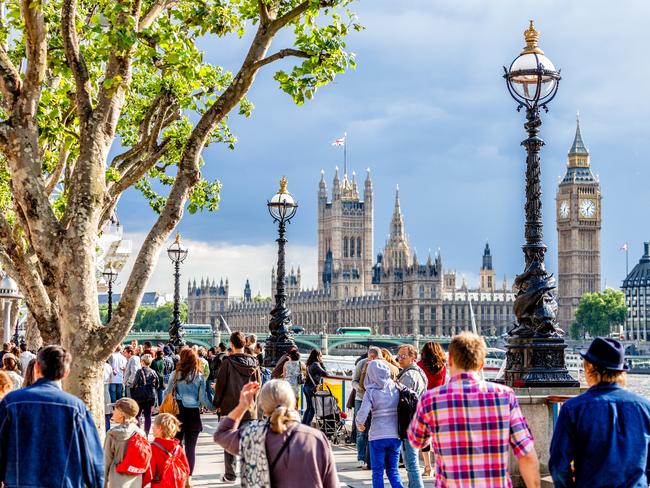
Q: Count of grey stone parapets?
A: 1